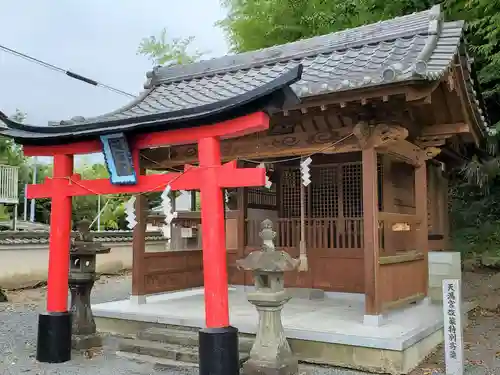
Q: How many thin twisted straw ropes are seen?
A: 2